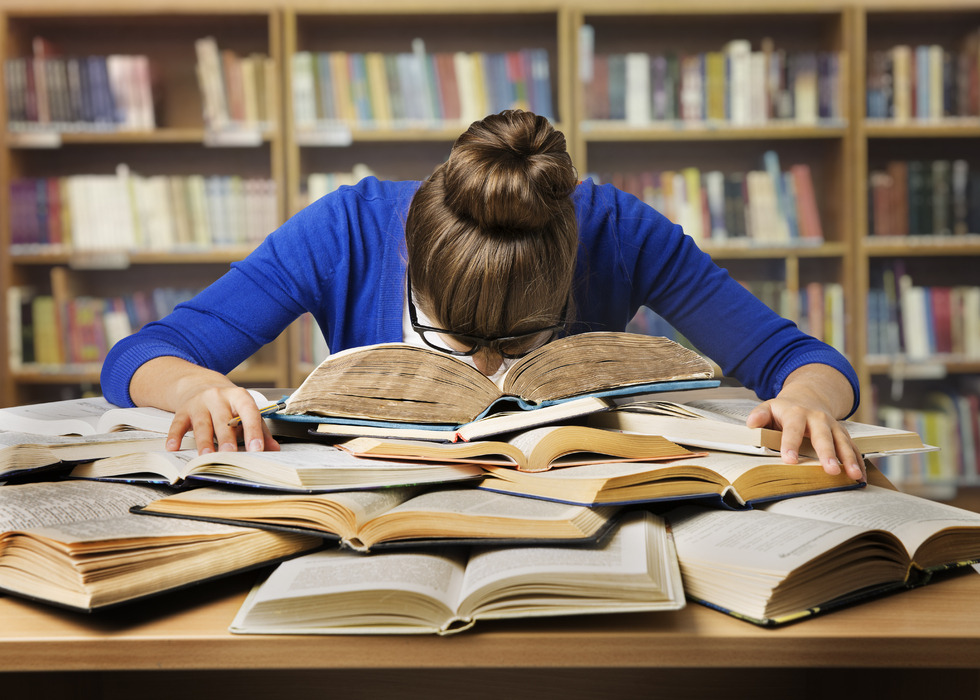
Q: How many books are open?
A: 12